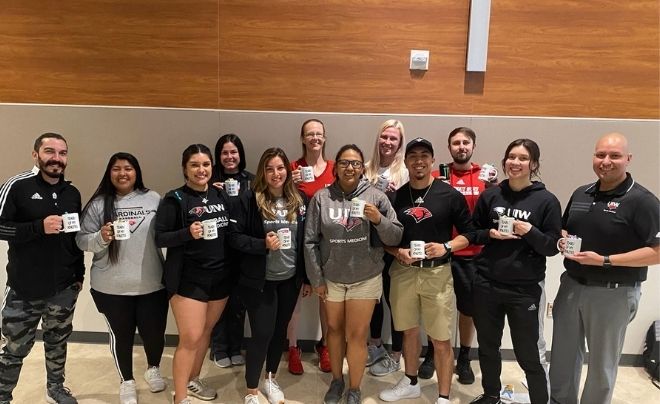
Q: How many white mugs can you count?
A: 12